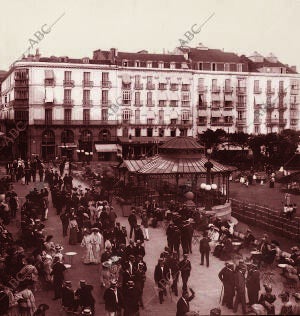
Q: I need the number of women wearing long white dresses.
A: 2